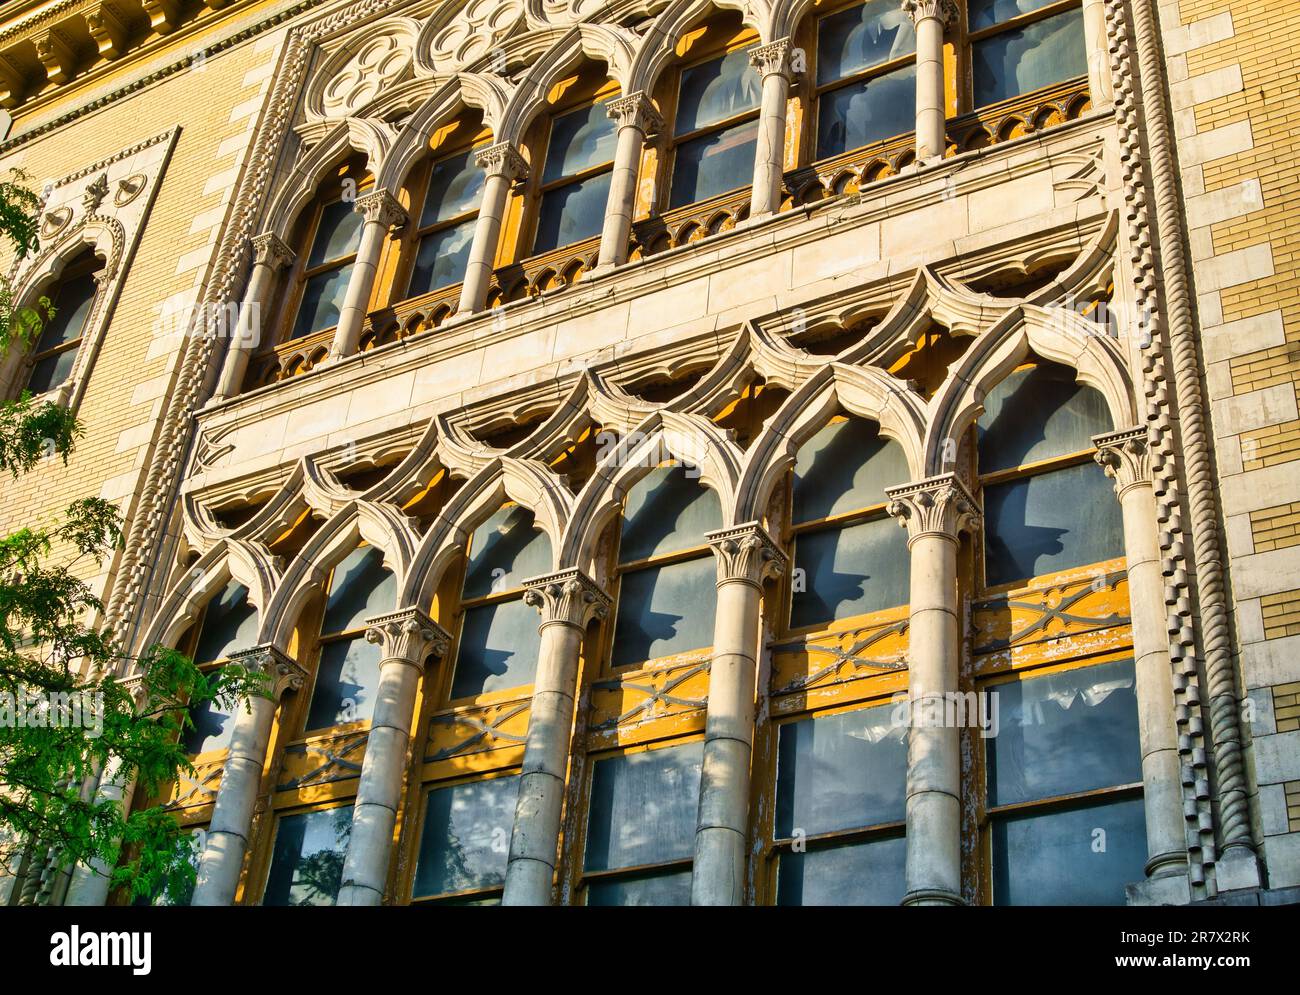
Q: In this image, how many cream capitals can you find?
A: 13